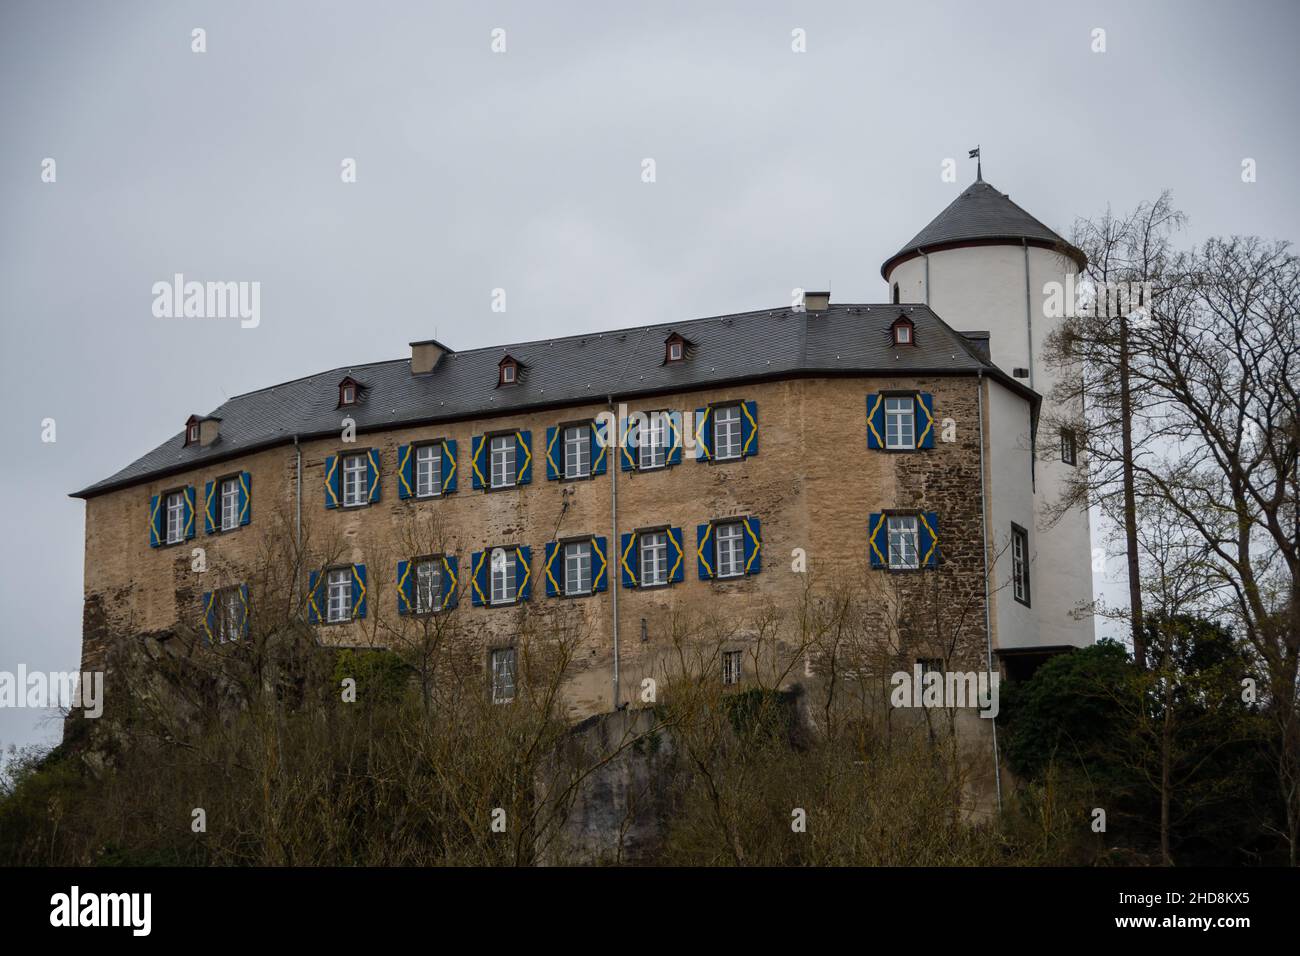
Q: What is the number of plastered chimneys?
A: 3